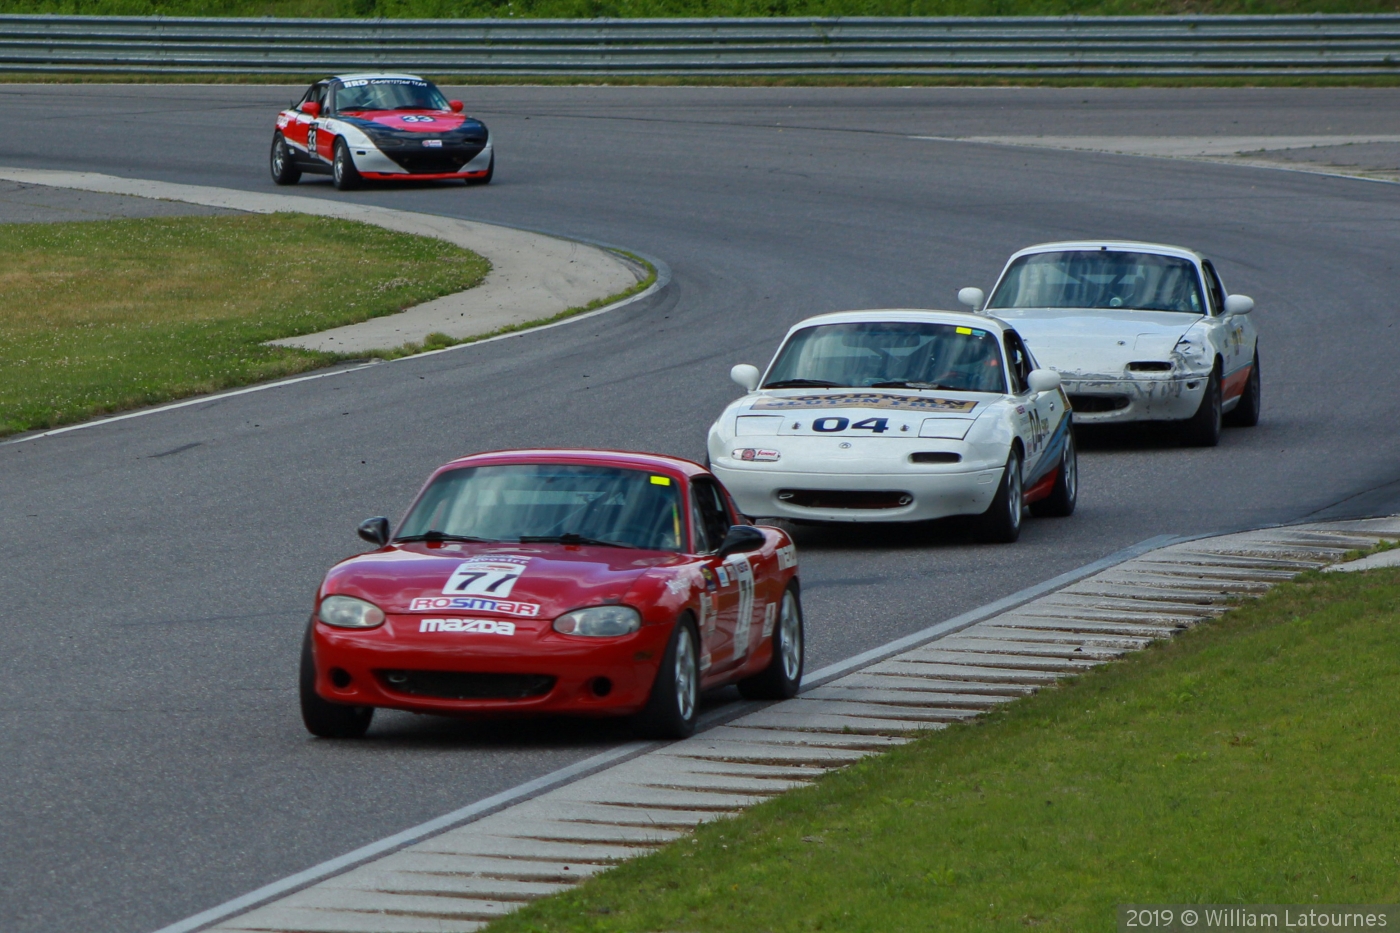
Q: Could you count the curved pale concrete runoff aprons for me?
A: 1